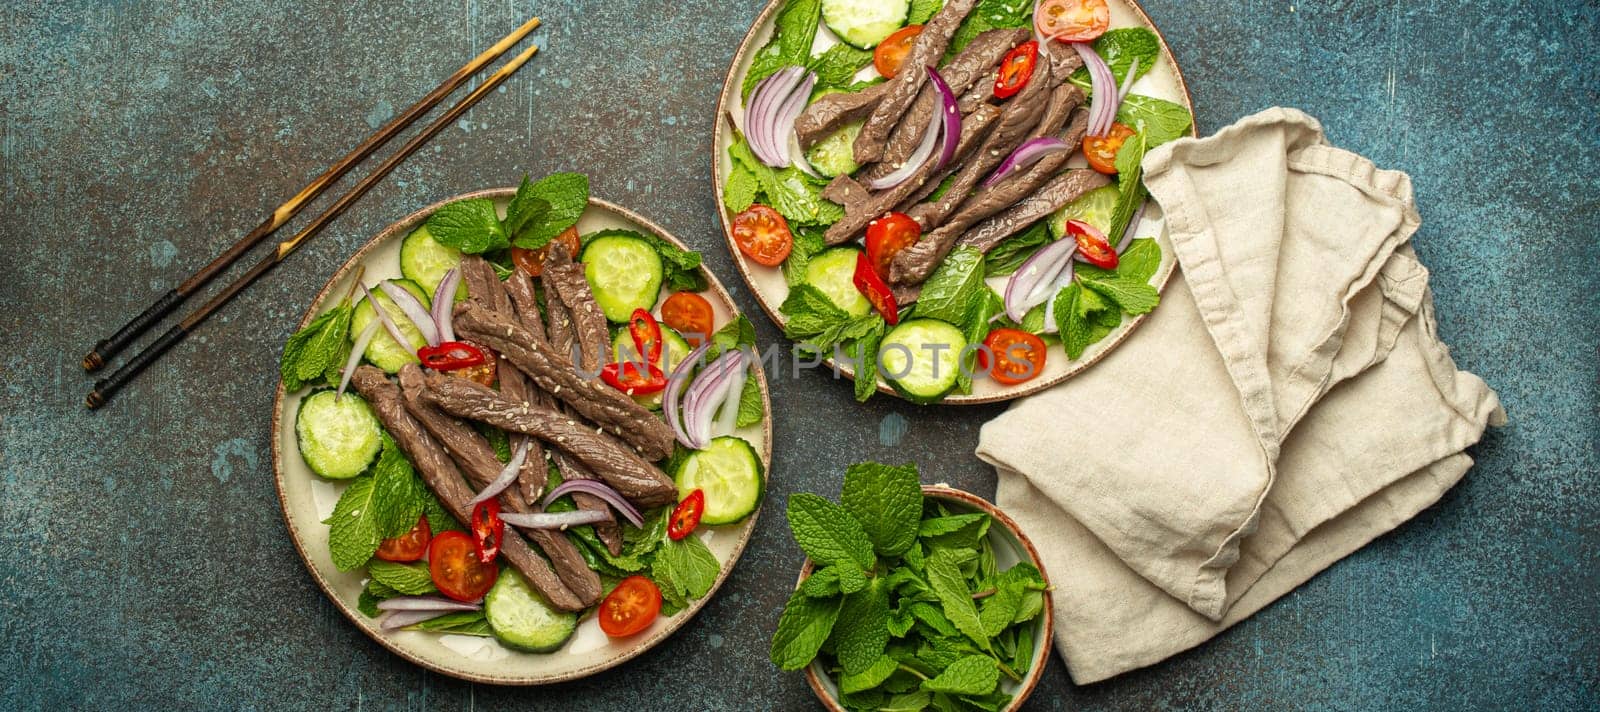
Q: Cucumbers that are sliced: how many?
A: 12